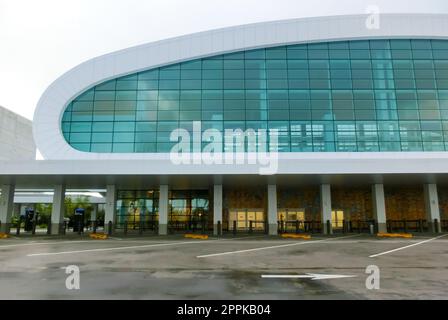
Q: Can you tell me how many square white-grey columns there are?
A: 9